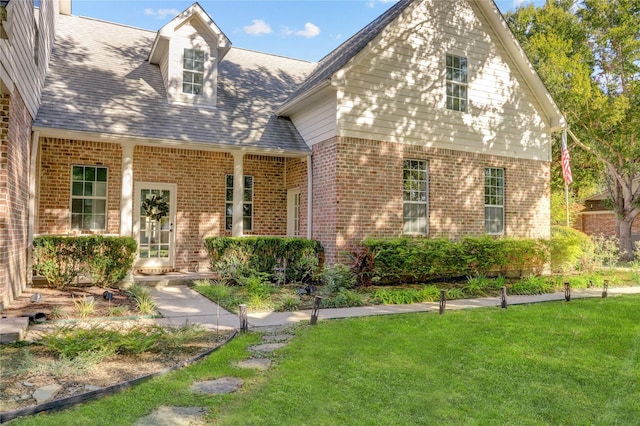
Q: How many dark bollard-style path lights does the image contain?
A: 6